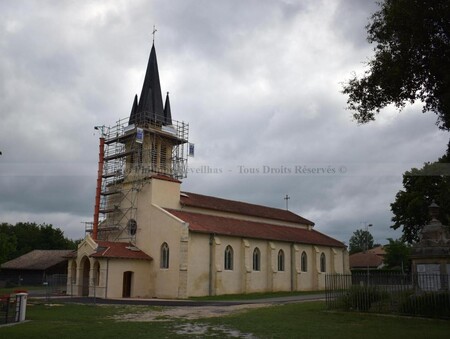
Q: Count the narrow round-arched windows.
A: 6